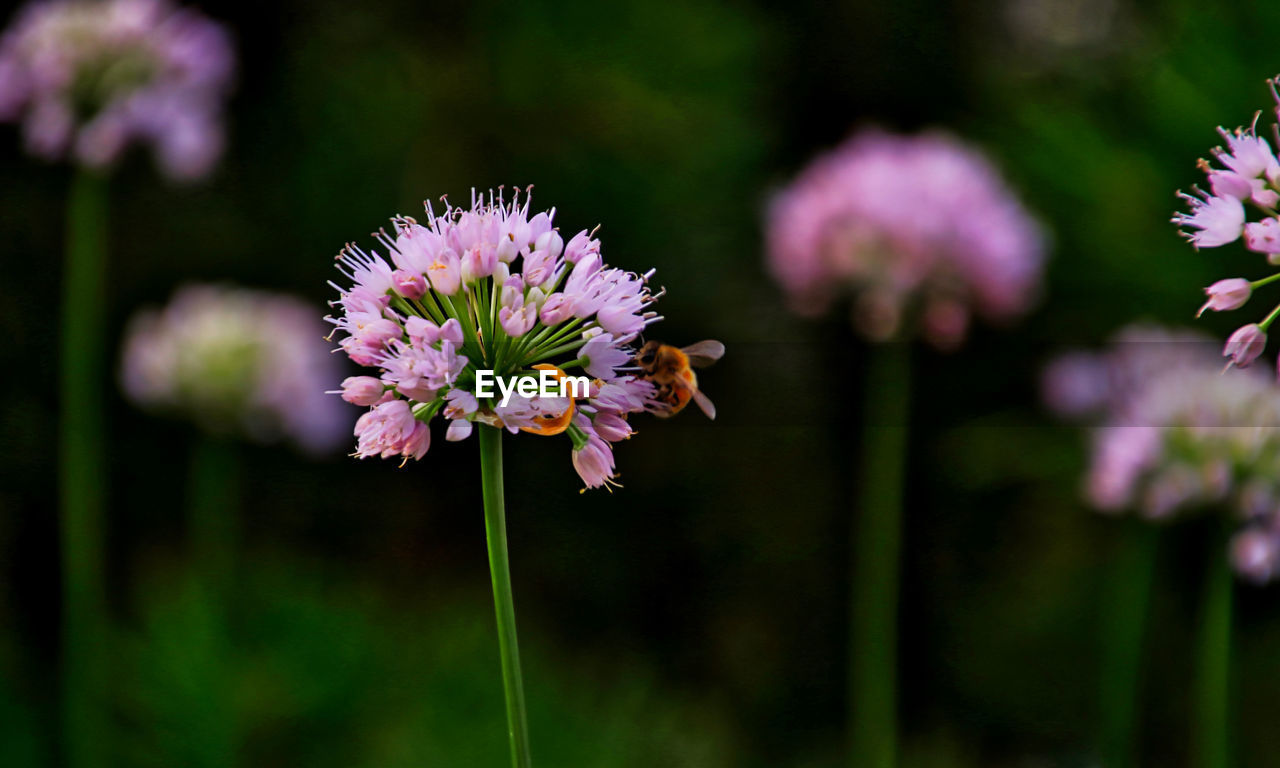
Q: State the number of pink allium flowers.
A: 6